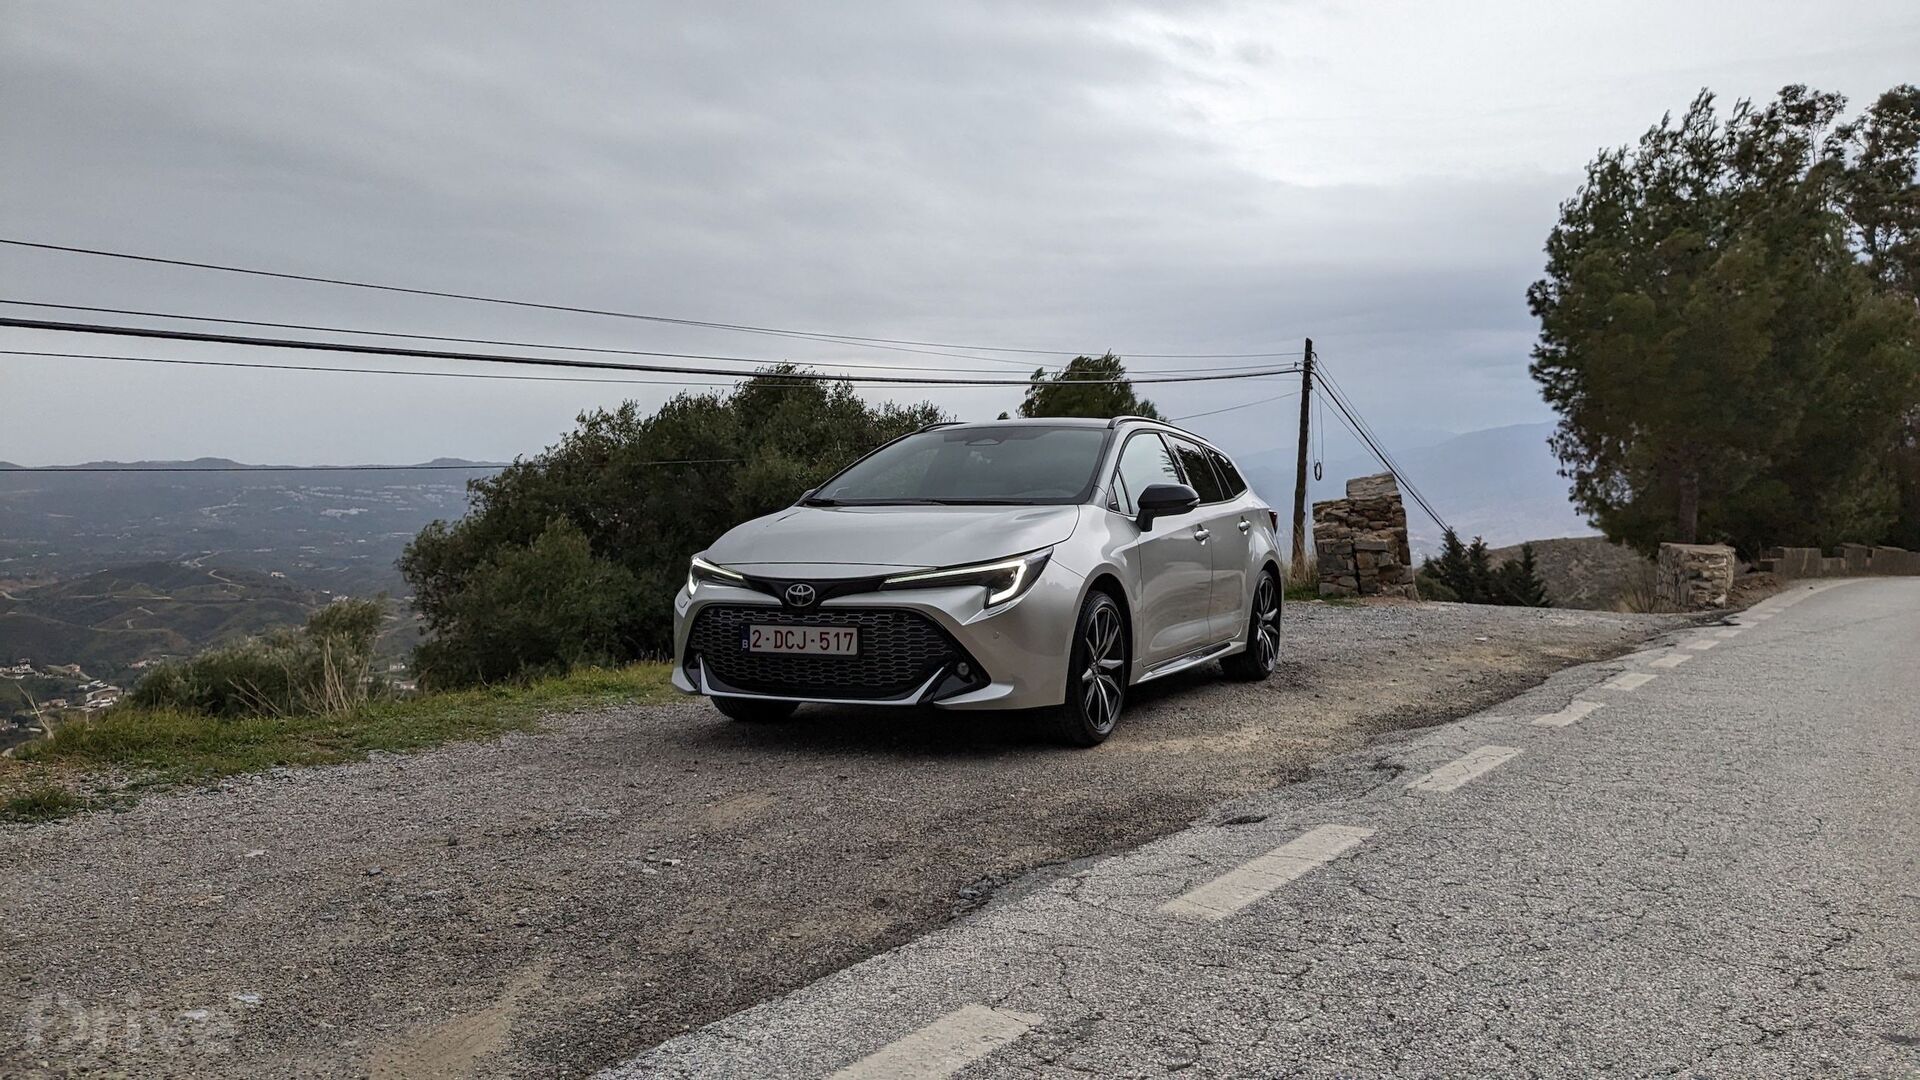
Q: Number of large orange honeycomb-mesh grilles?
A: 0